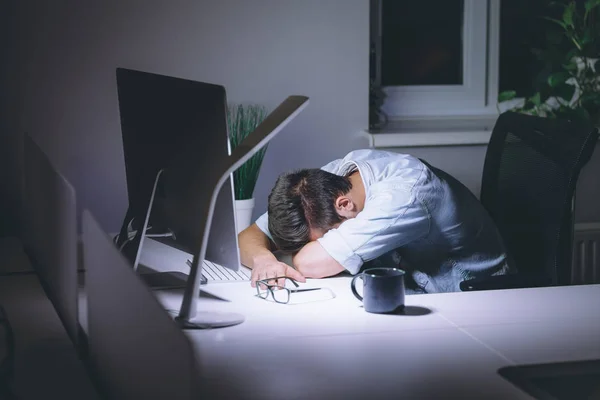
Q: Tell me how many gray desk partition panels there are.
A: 2